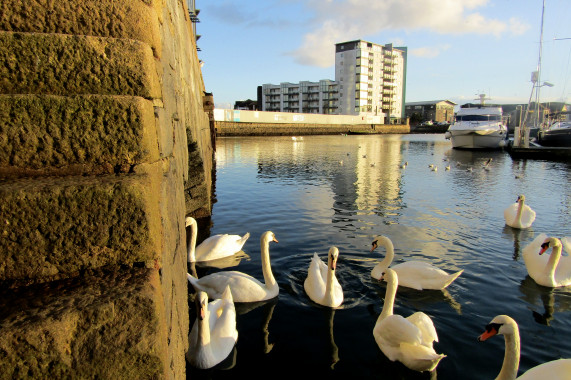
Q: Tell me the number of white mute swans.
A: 9